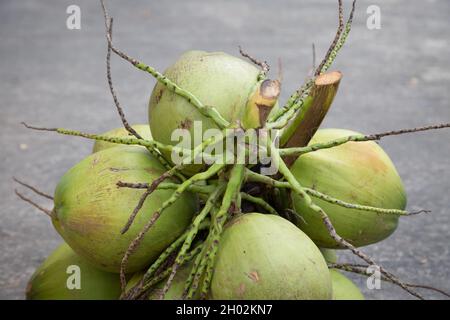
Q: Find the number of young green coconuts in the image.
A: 8